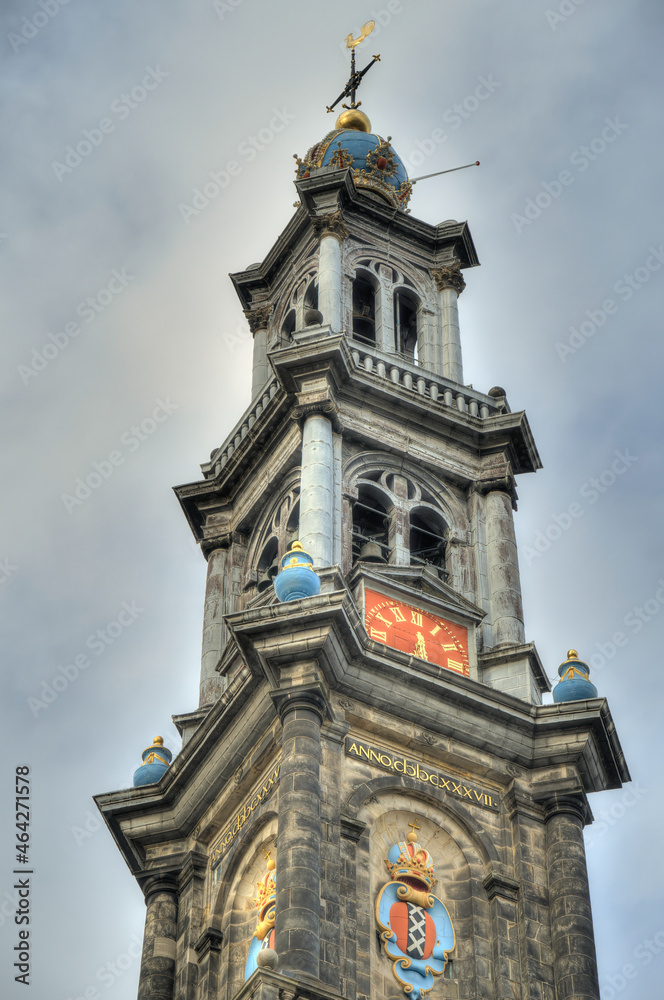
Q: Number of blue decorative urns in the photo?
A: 3